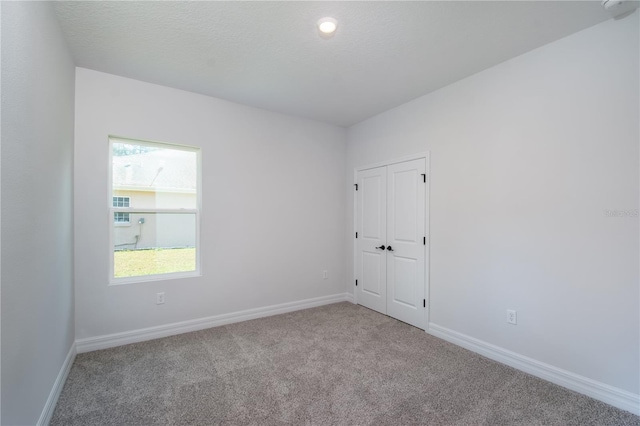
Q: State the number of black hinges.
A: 6